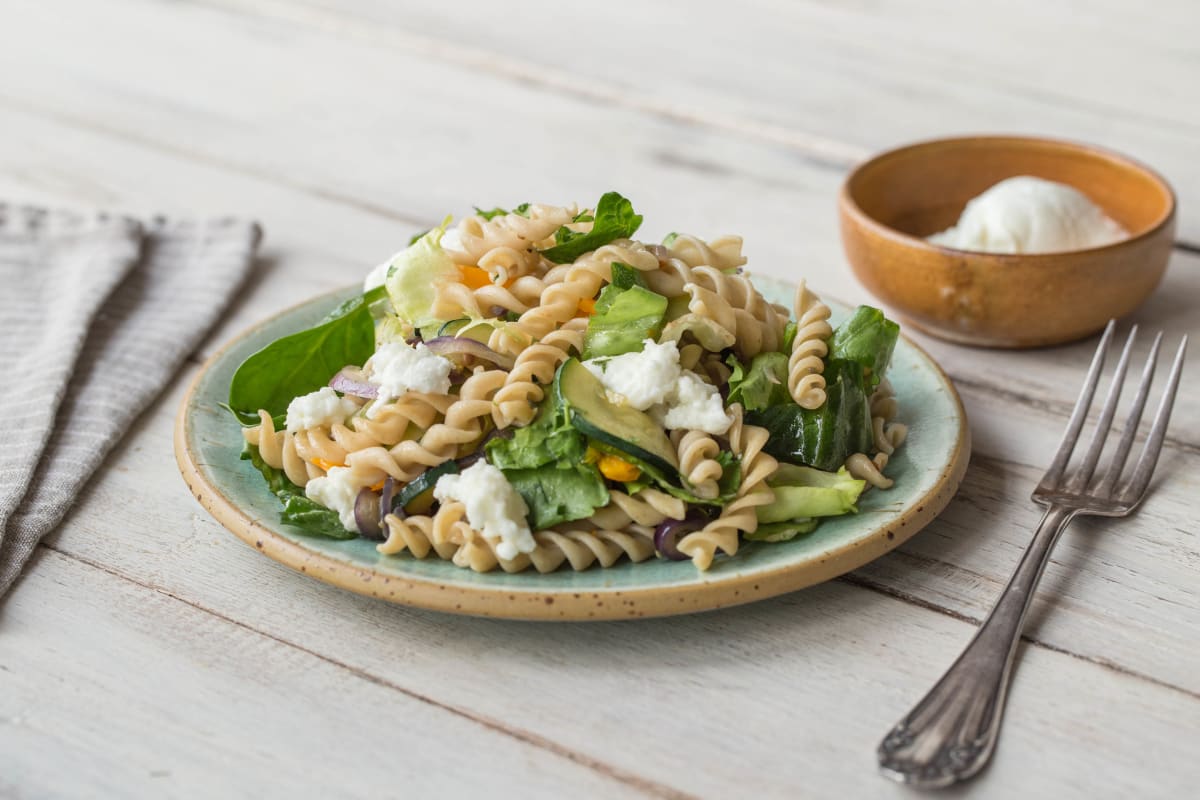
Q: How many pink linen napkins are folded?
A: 0